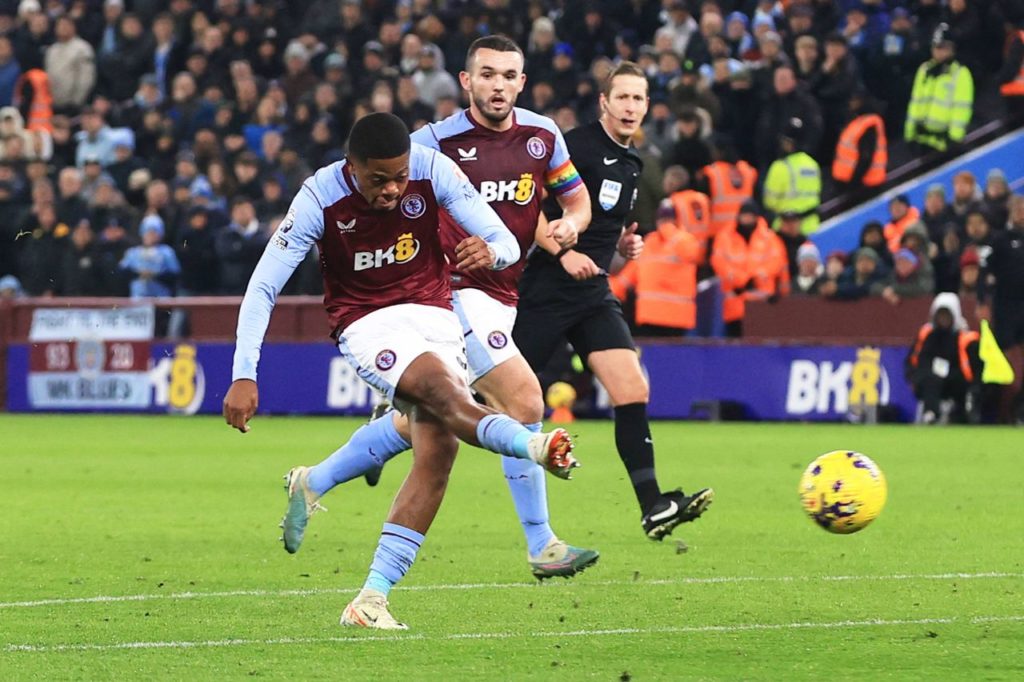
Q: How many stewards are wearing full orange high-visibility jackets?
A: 2